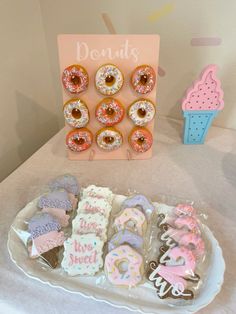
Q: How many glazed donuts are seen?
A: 9